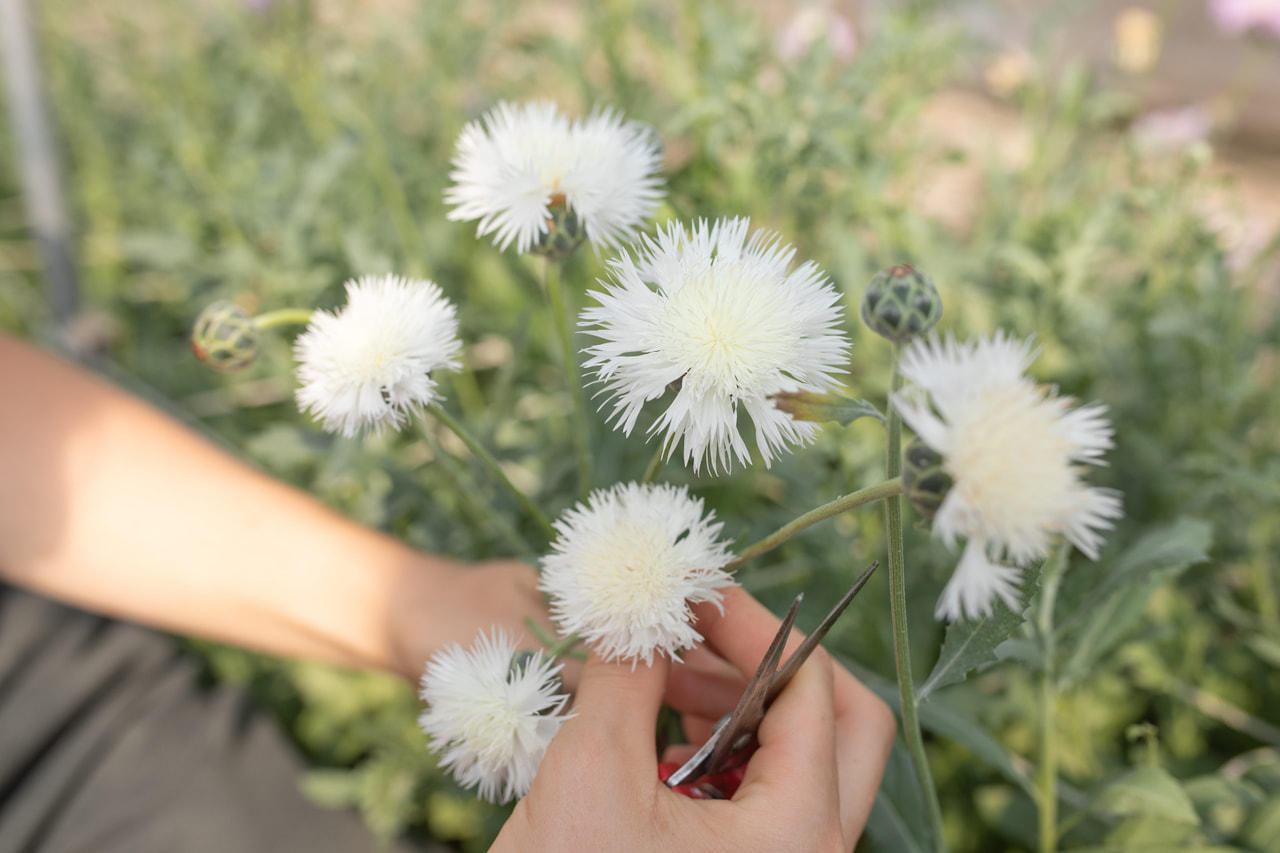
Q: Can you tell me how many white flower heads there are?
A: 6